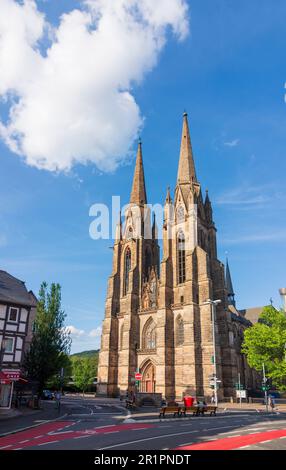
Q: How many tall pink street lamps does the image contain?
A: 0